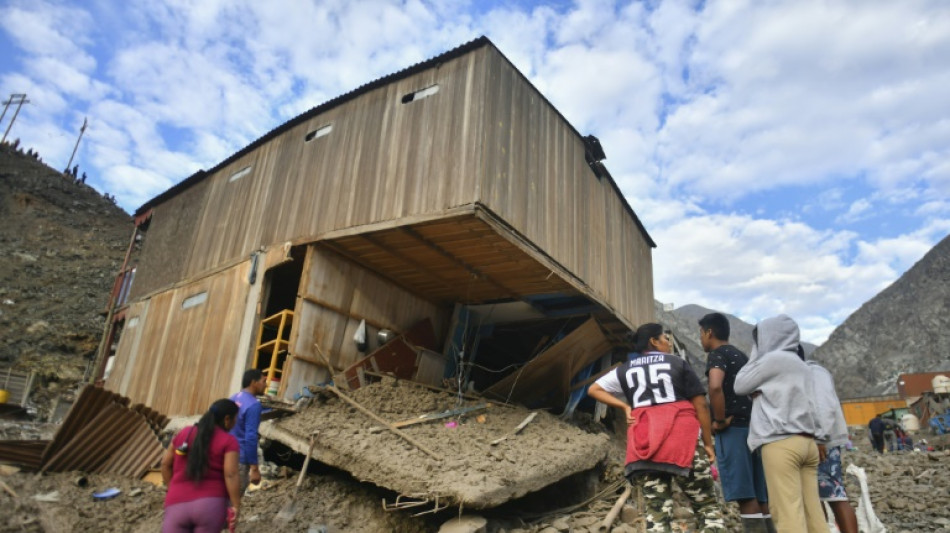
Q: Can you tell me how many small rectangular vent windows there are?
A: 5